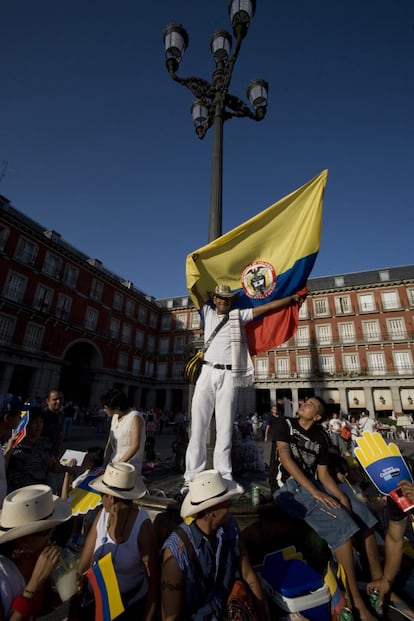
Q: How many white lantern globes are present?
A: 5